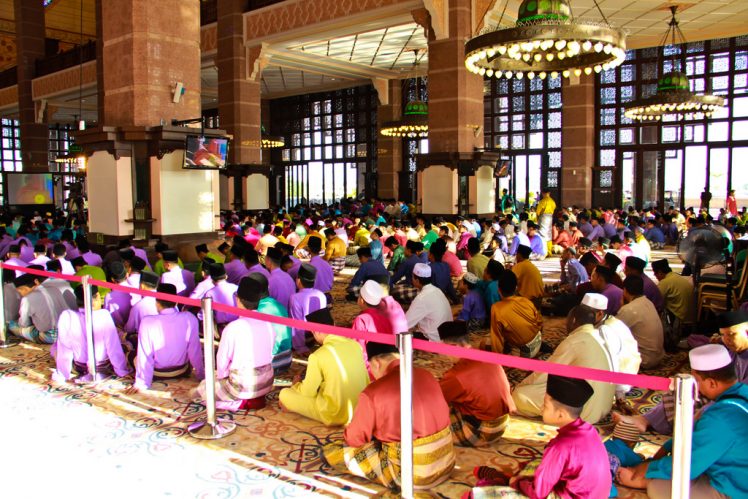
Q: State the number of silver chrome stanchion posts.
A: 5